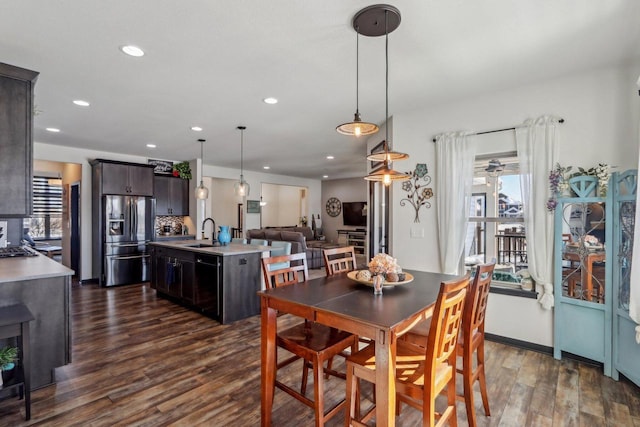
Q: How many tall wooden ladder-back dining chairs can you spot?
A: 4